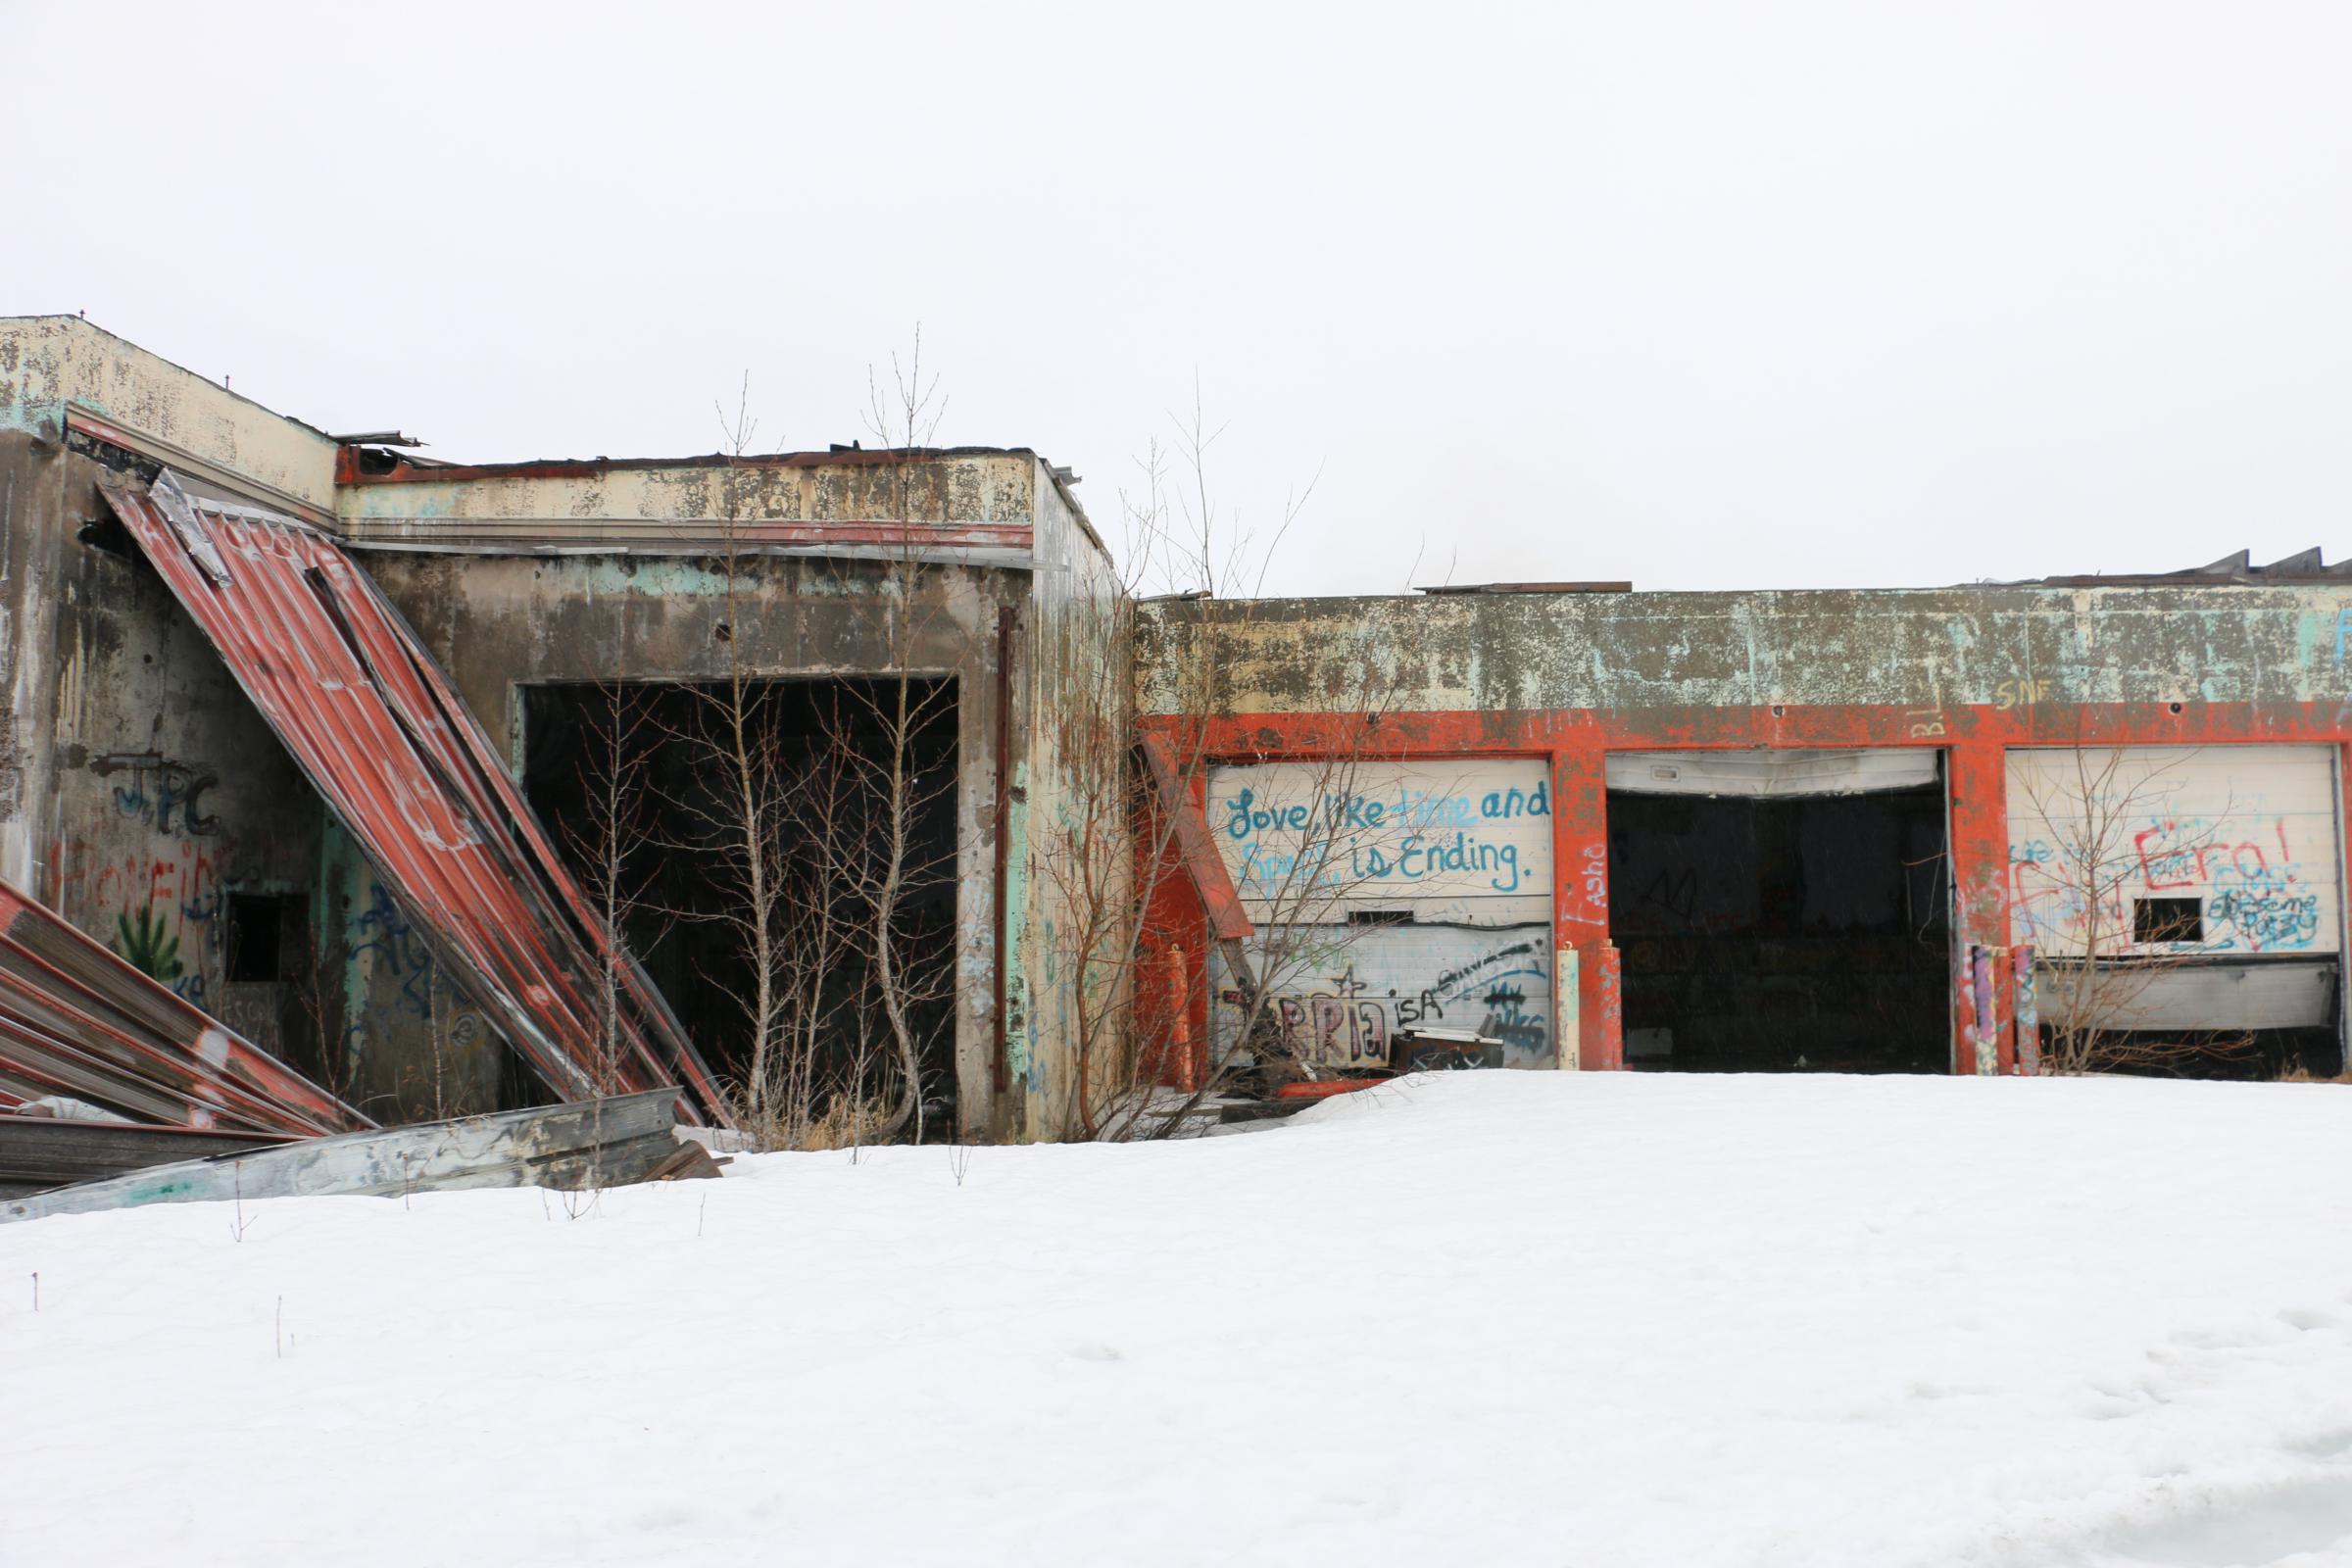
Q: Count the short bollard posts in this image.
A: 5